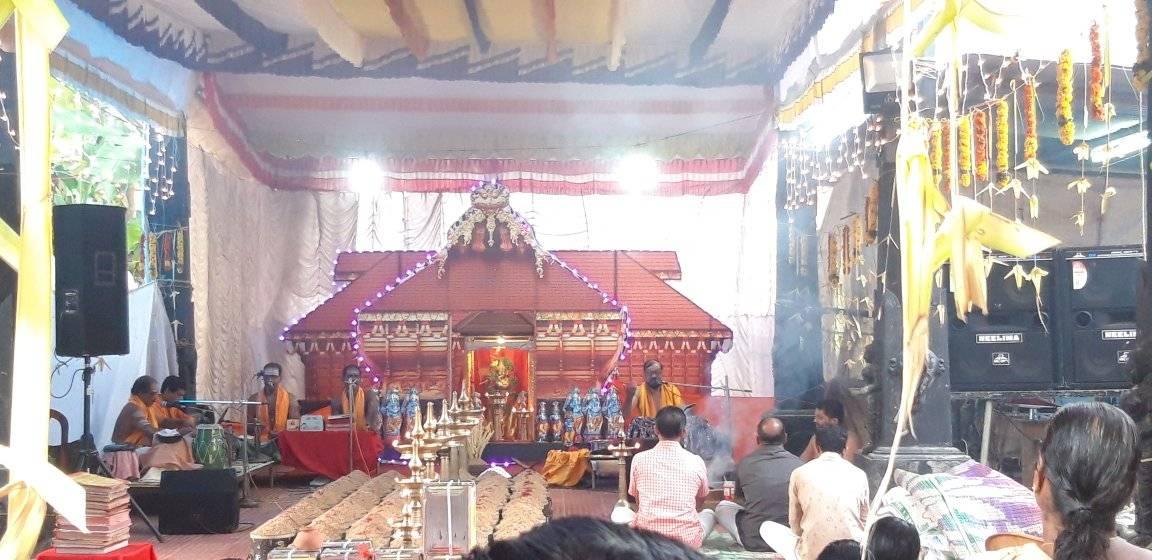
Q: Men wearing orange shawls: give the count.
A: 5